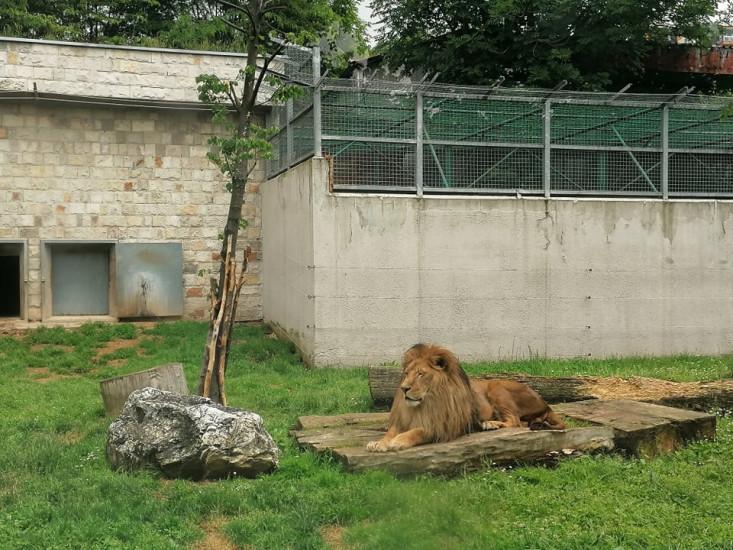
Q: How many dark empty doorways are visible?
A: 1